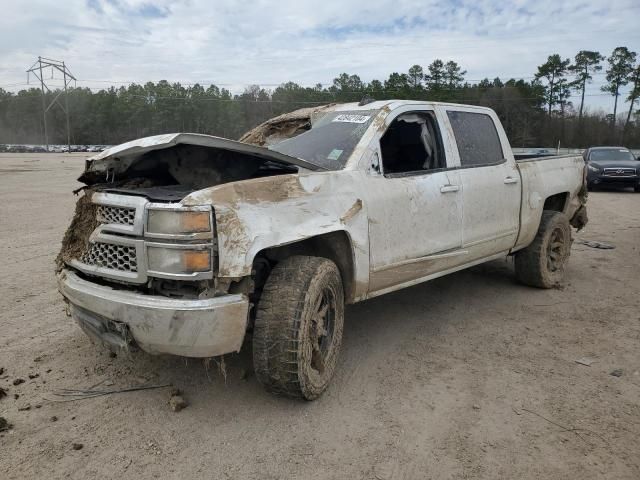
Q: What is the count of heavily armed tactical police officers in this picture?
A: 0